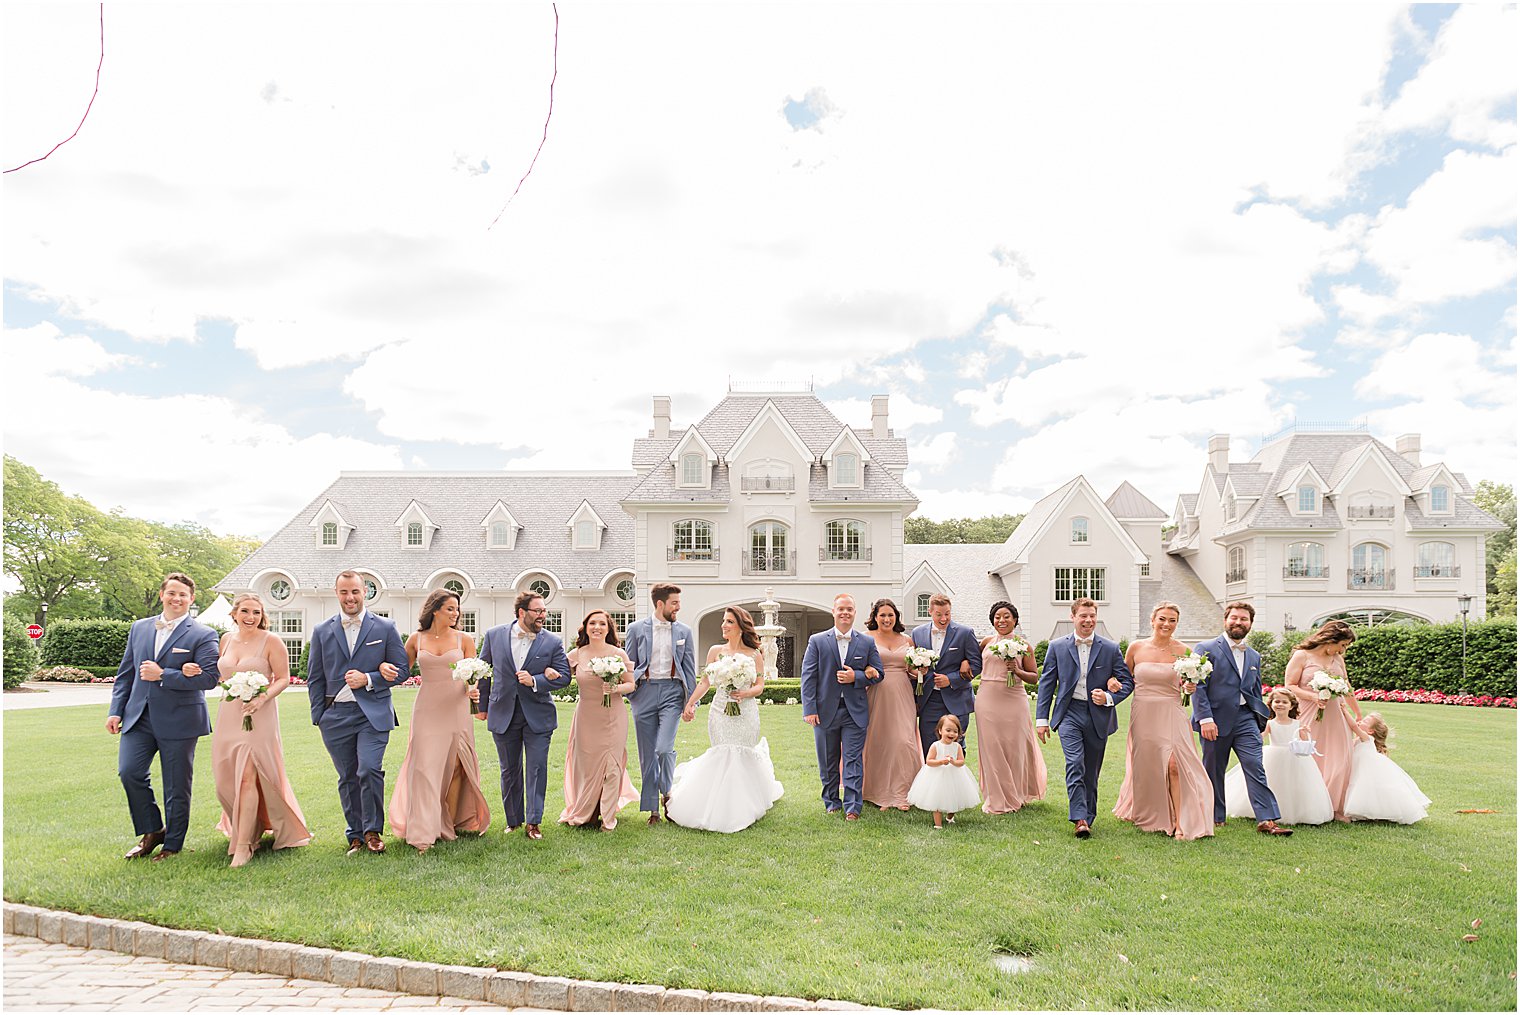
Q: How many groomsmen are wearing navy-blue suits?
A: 7